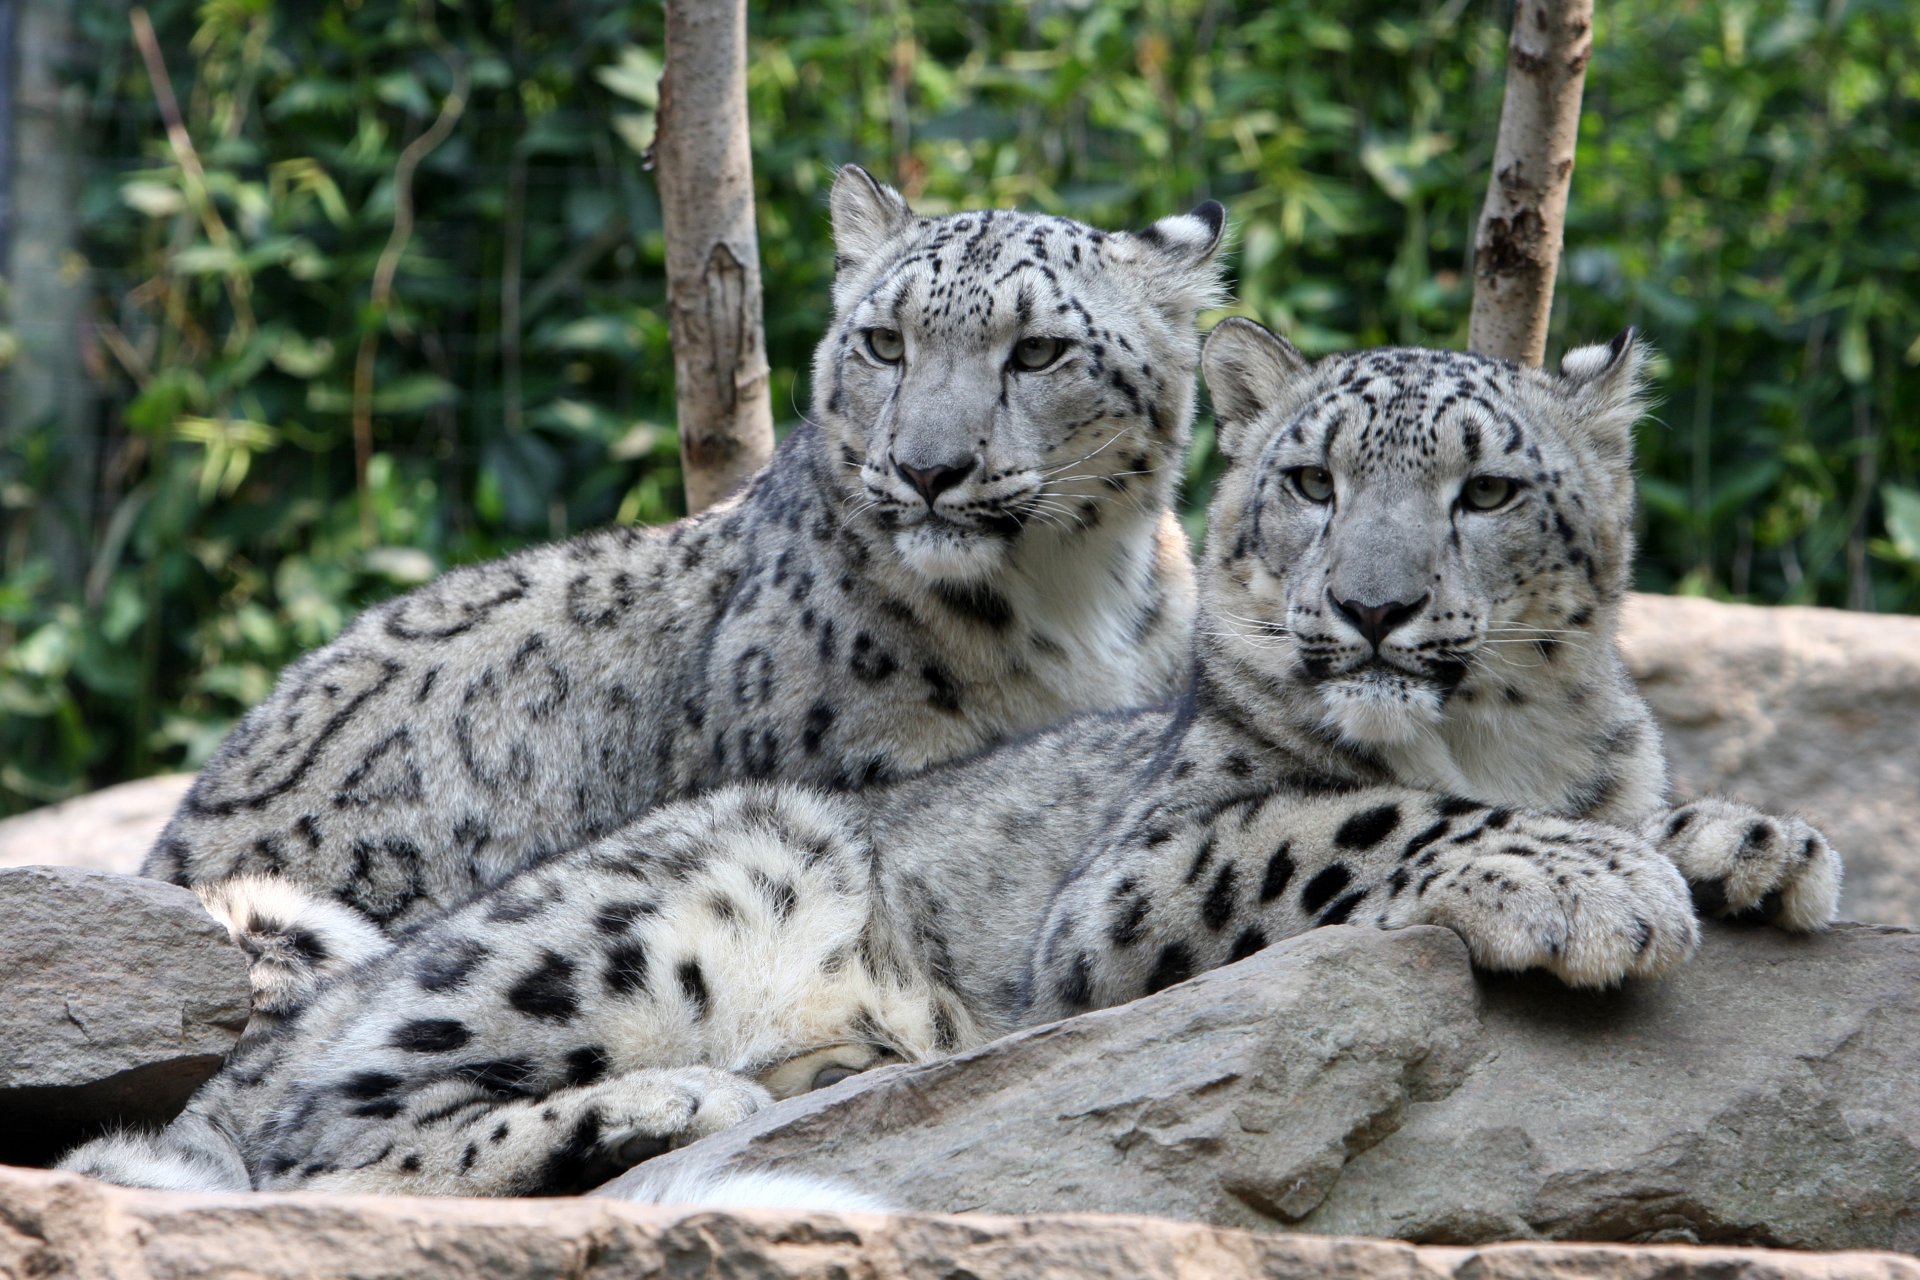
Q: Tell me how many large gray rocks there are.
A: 2